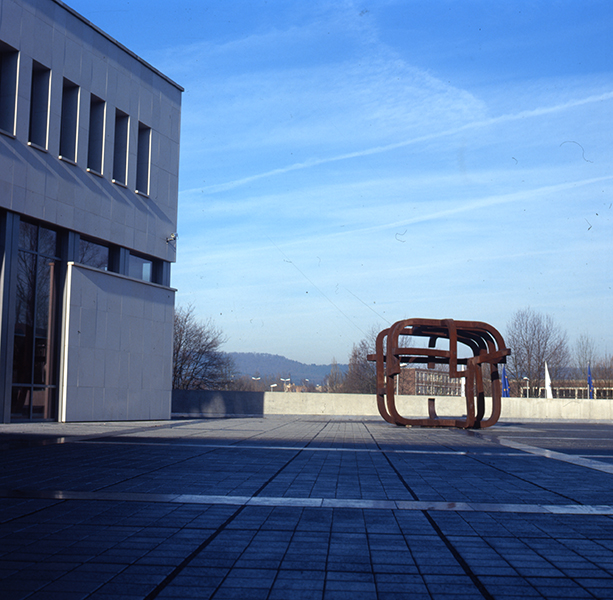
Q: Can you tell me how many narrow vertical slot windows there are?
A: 6